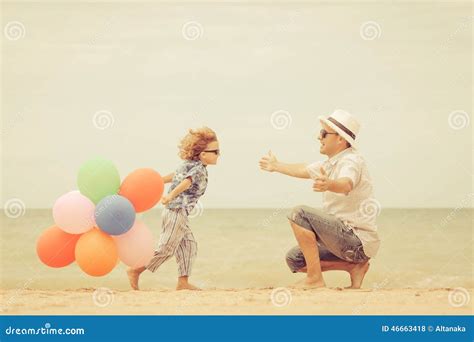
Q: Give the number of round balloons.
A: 7